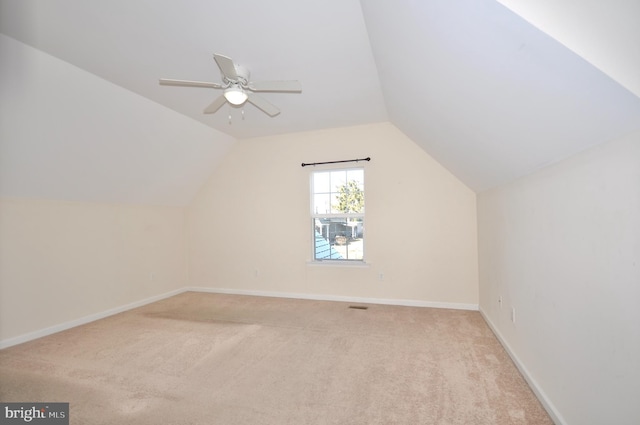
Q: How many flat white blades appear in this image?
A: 5